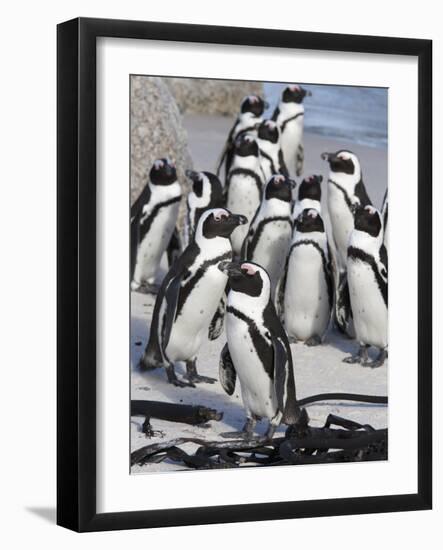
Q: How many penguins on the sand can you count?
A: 13